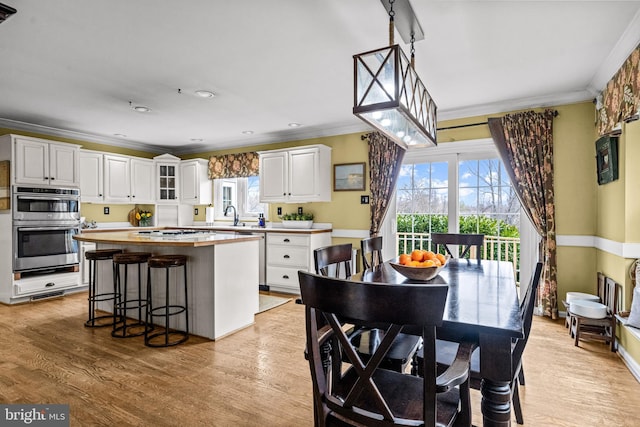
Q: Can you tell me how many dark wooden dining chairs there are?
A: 5